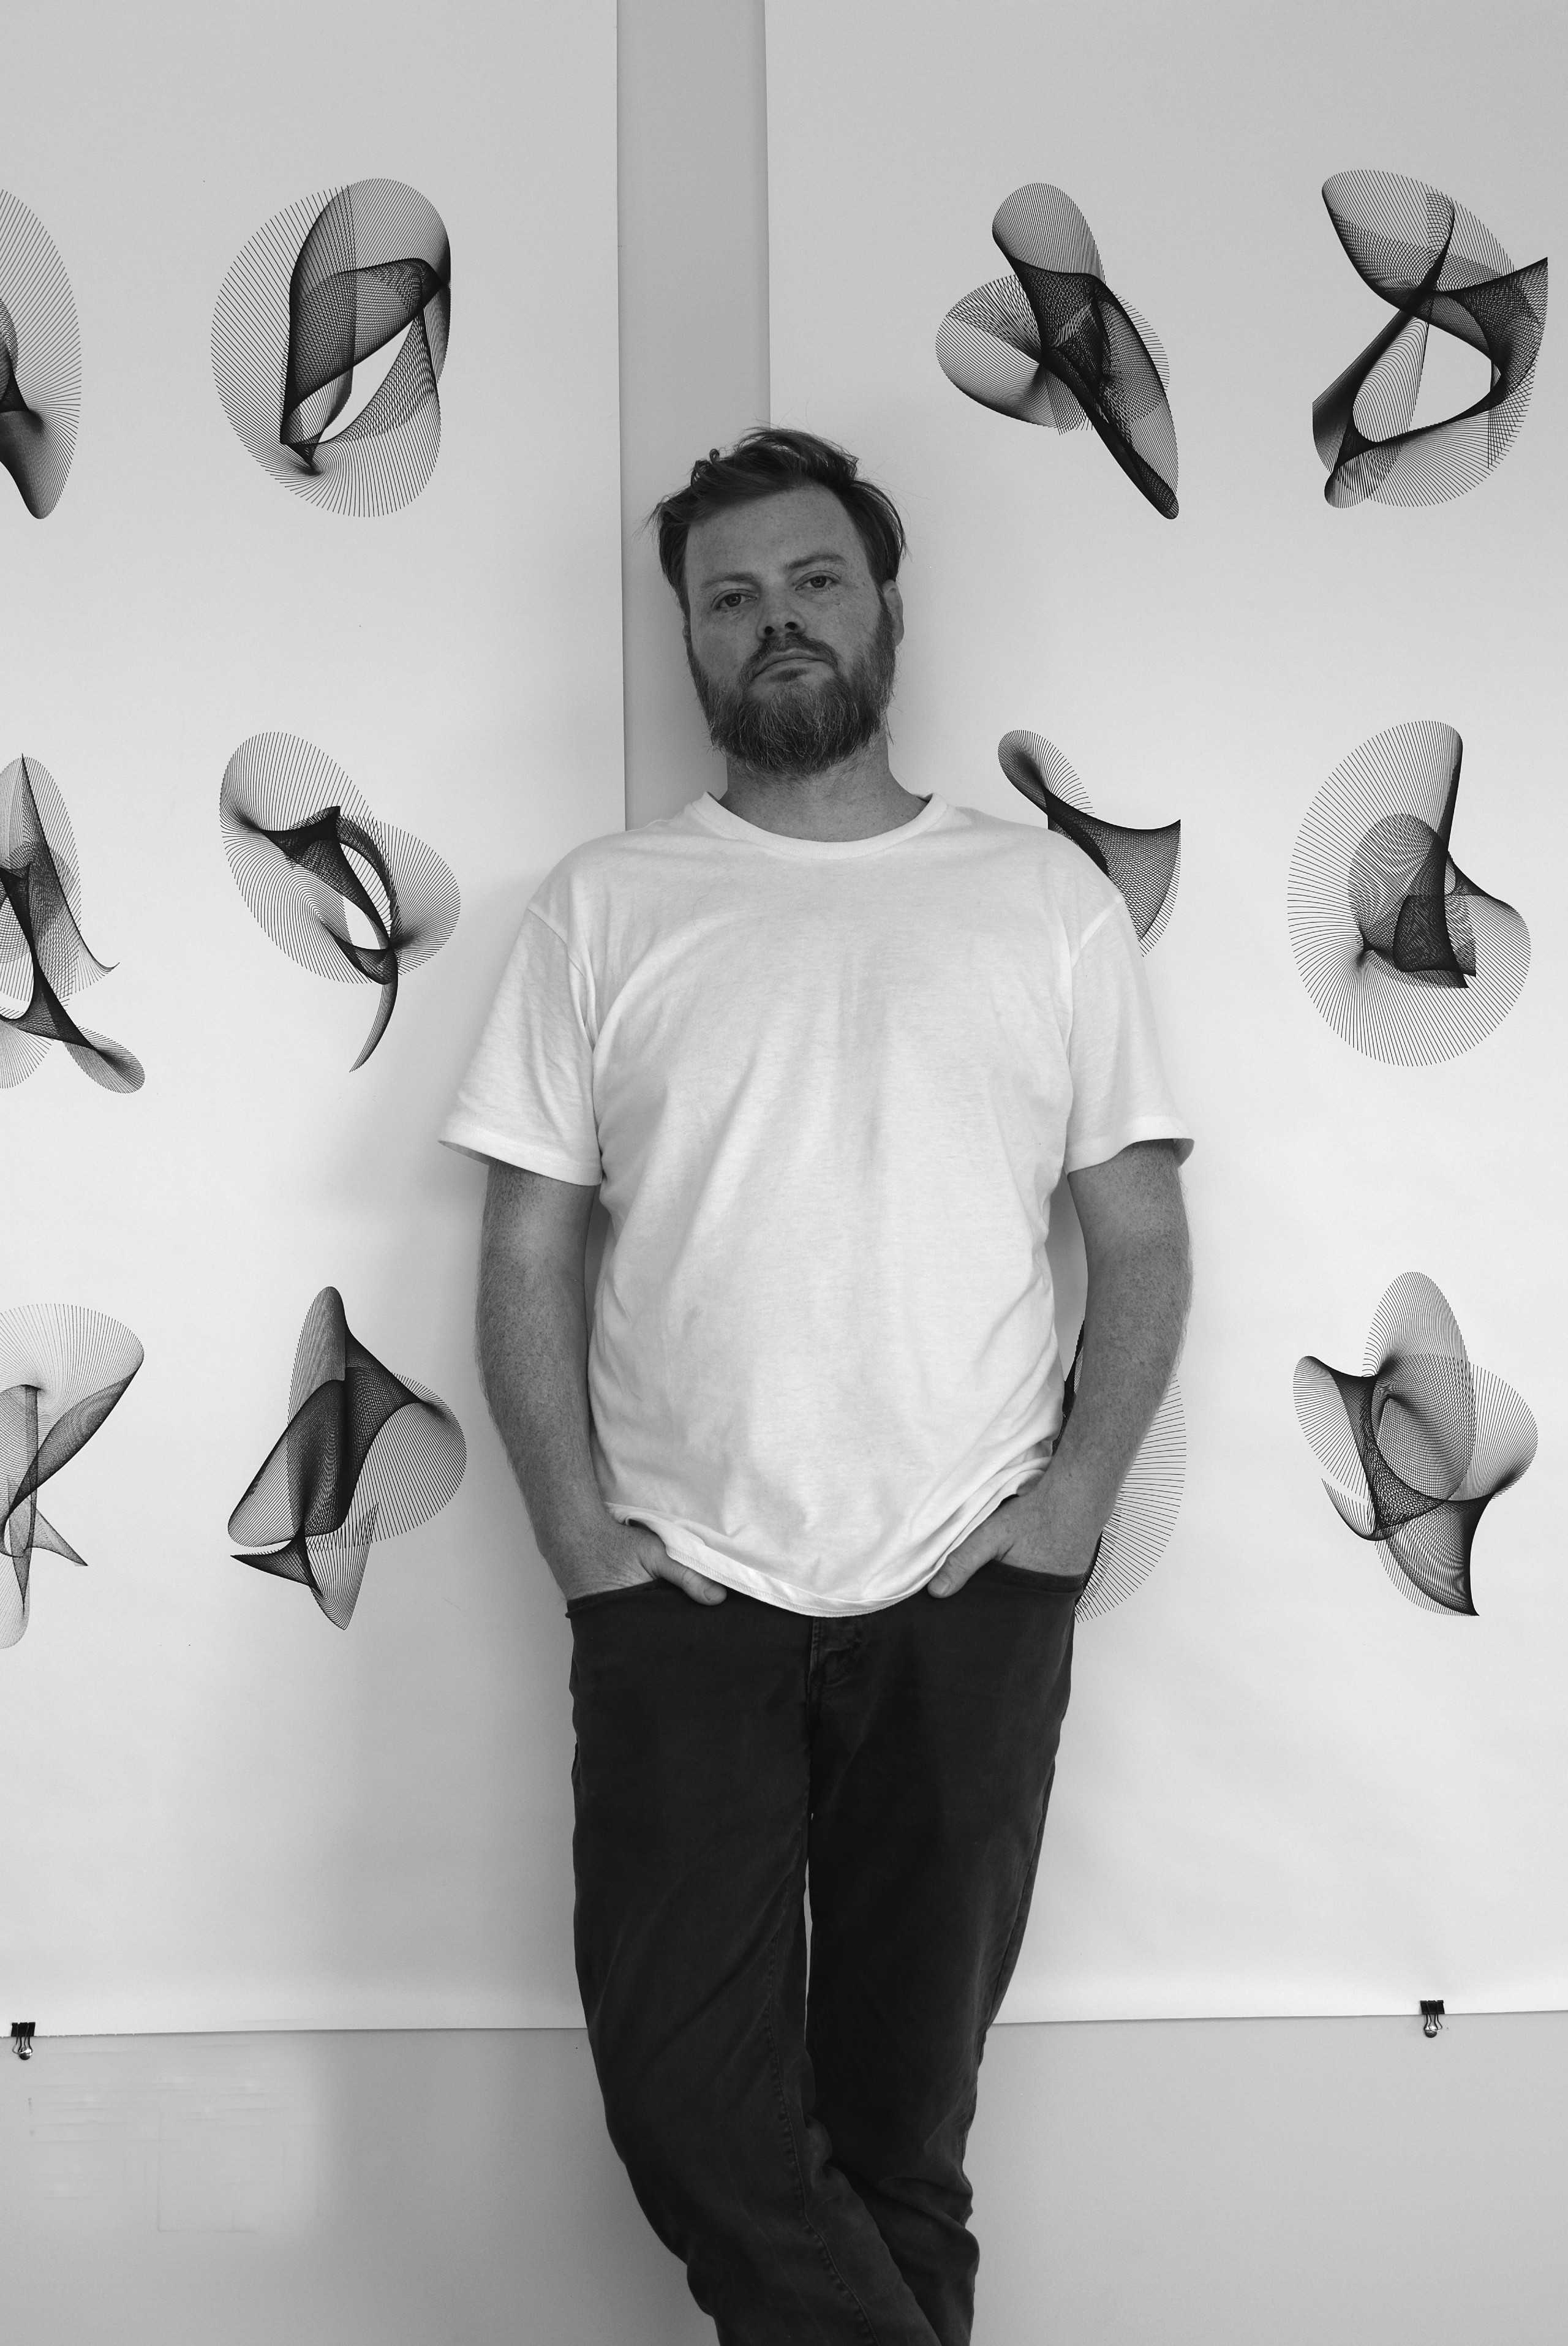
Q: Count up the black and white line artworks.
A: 12